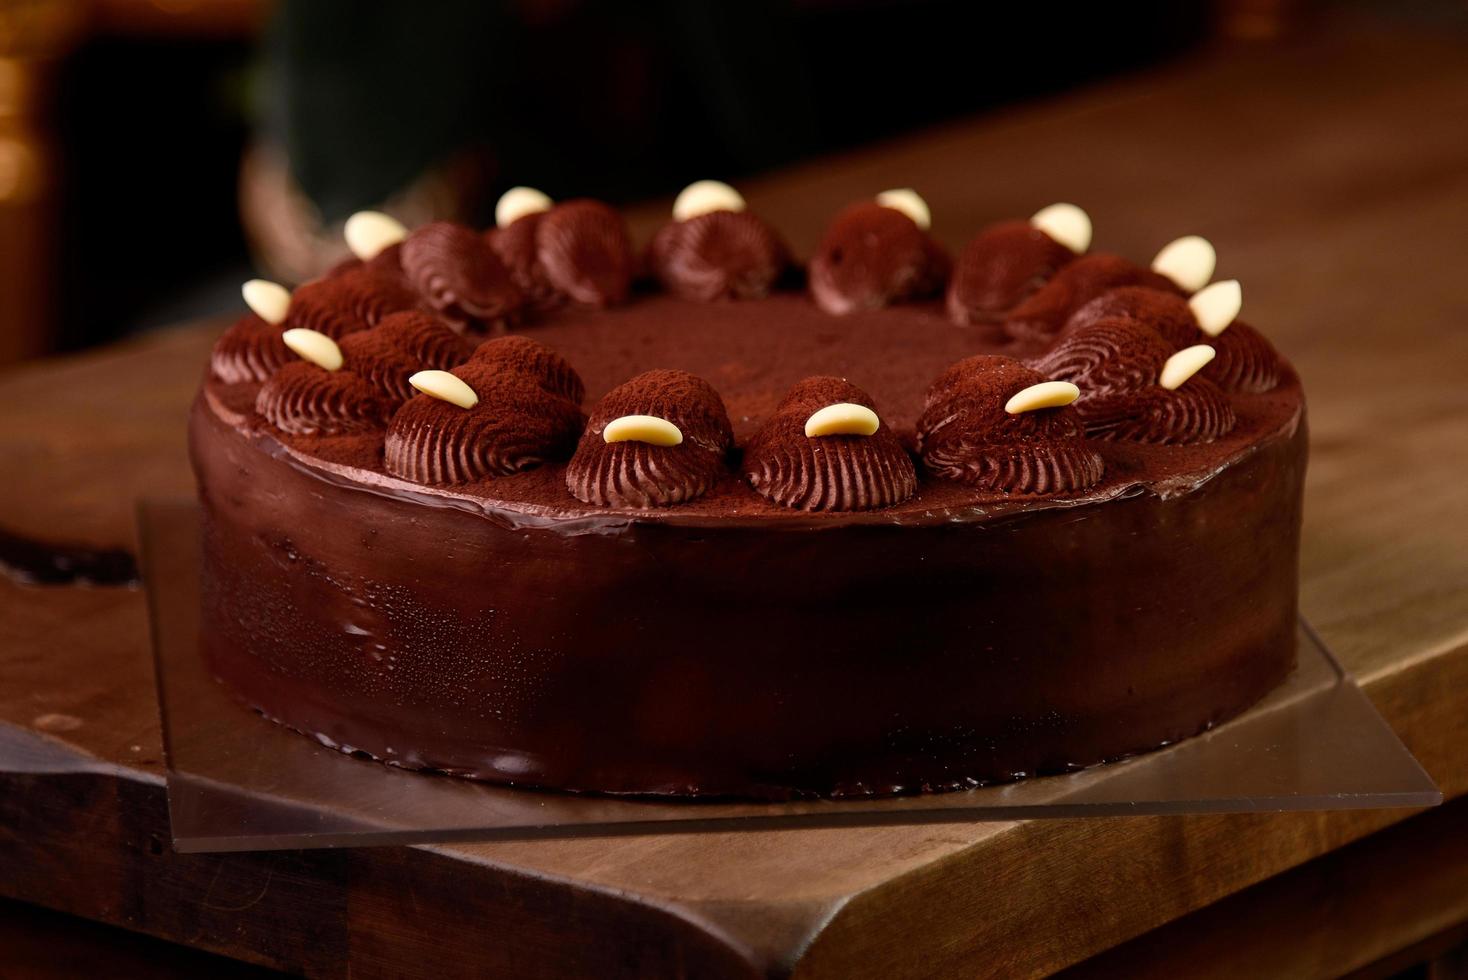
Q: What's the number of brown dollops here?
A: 14